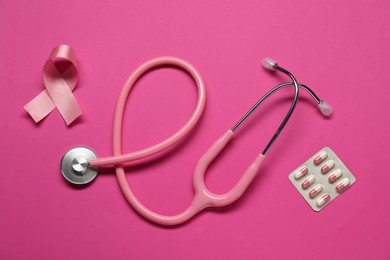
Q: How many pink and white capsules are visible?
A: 8